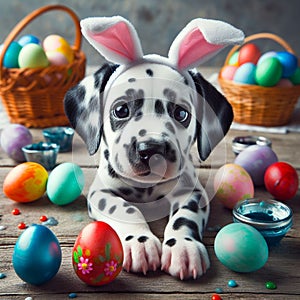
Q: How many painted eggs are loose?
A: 9